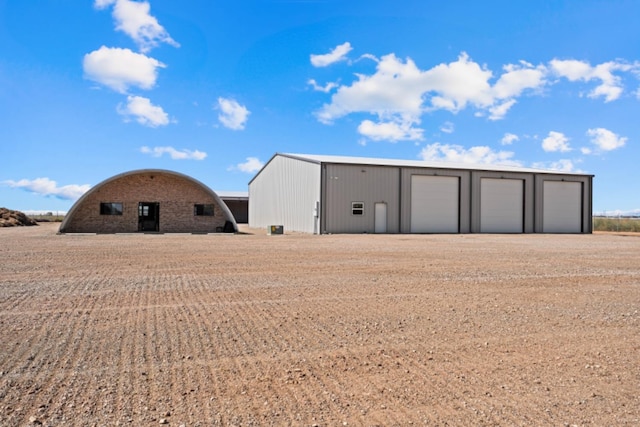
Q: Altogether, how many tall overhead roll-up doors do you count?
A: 3